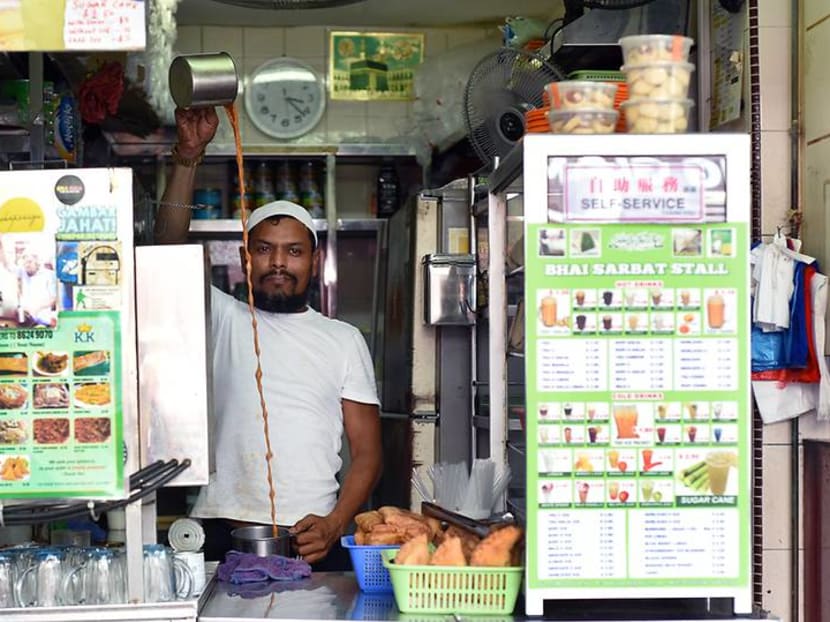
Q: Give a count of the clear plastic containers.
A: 5